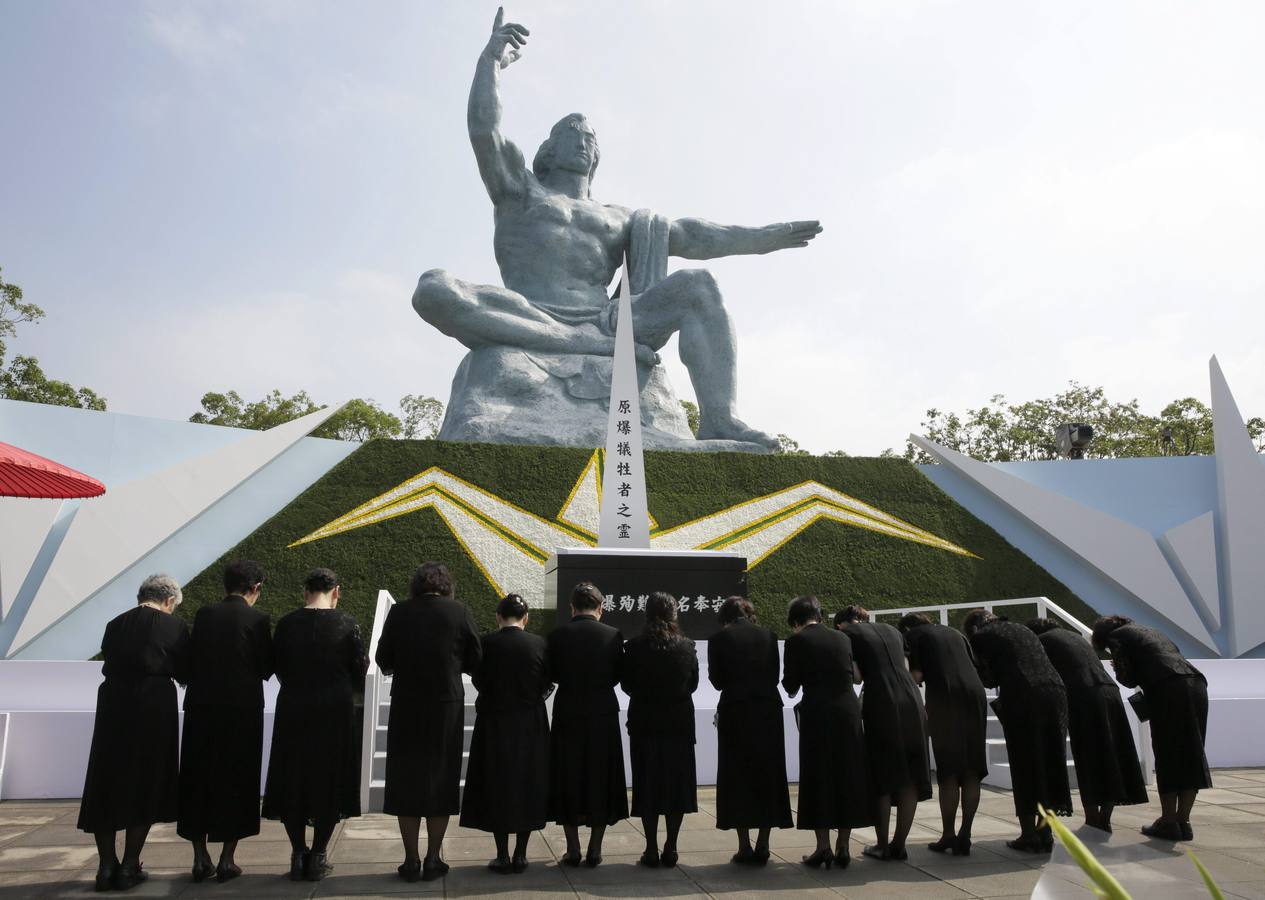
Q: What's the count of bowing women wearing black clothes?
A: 14